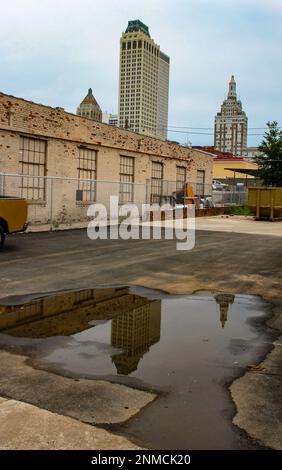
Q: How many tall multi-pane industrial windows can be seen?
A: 6